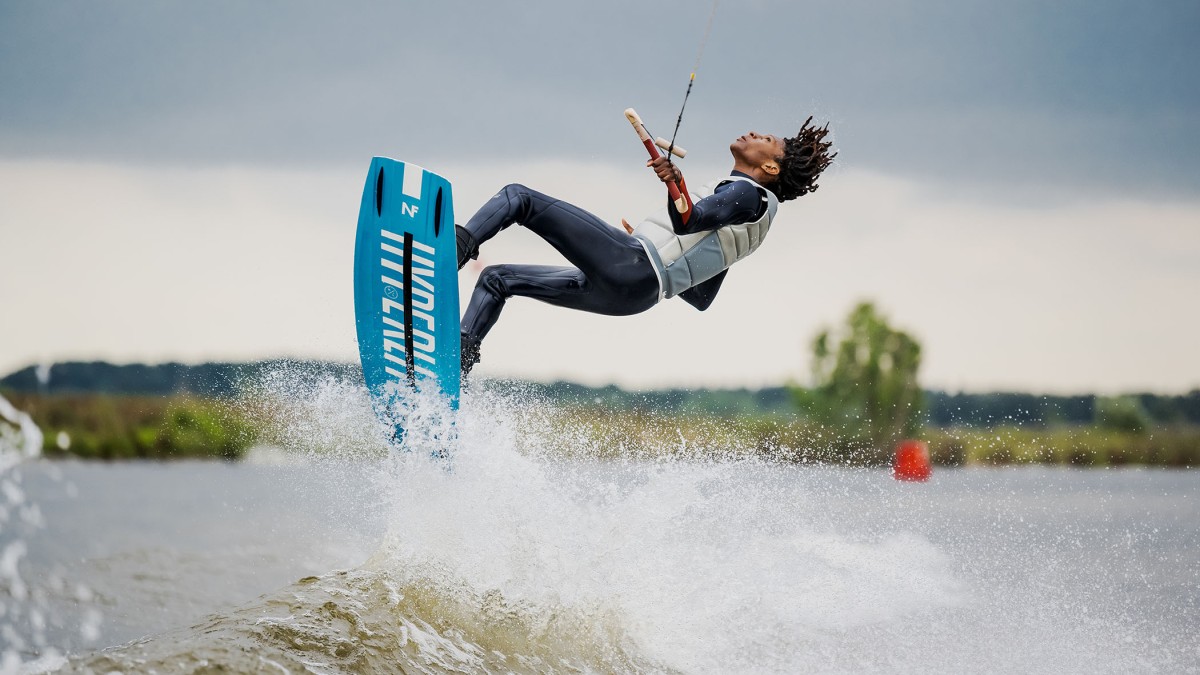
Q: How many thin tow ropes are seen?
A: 1